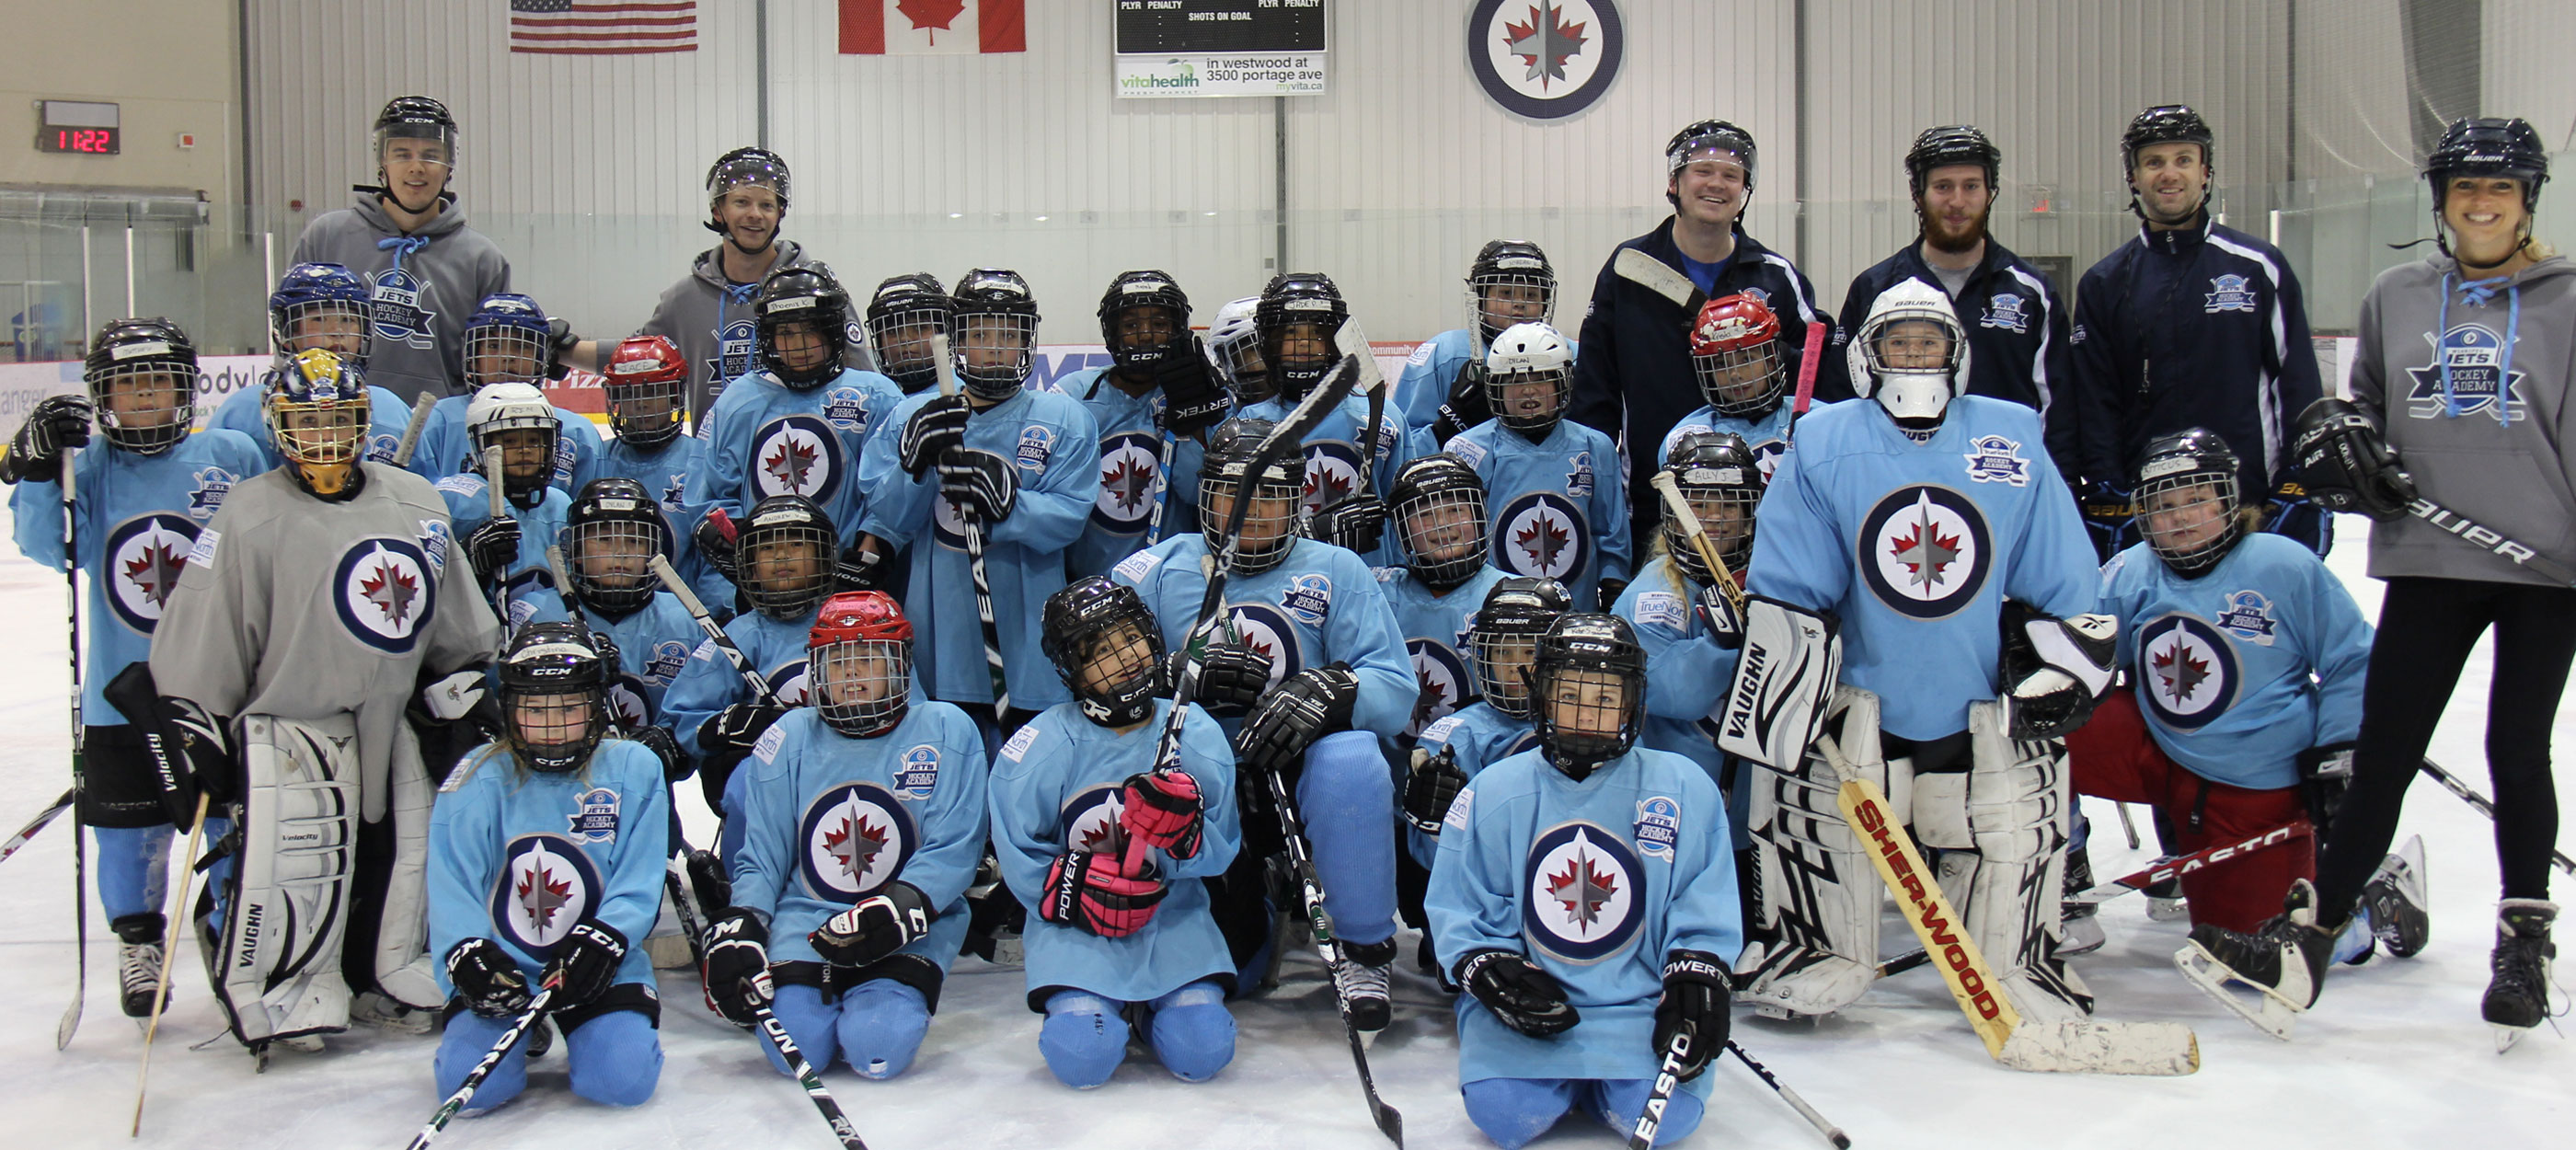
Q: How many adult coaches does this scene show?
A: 6